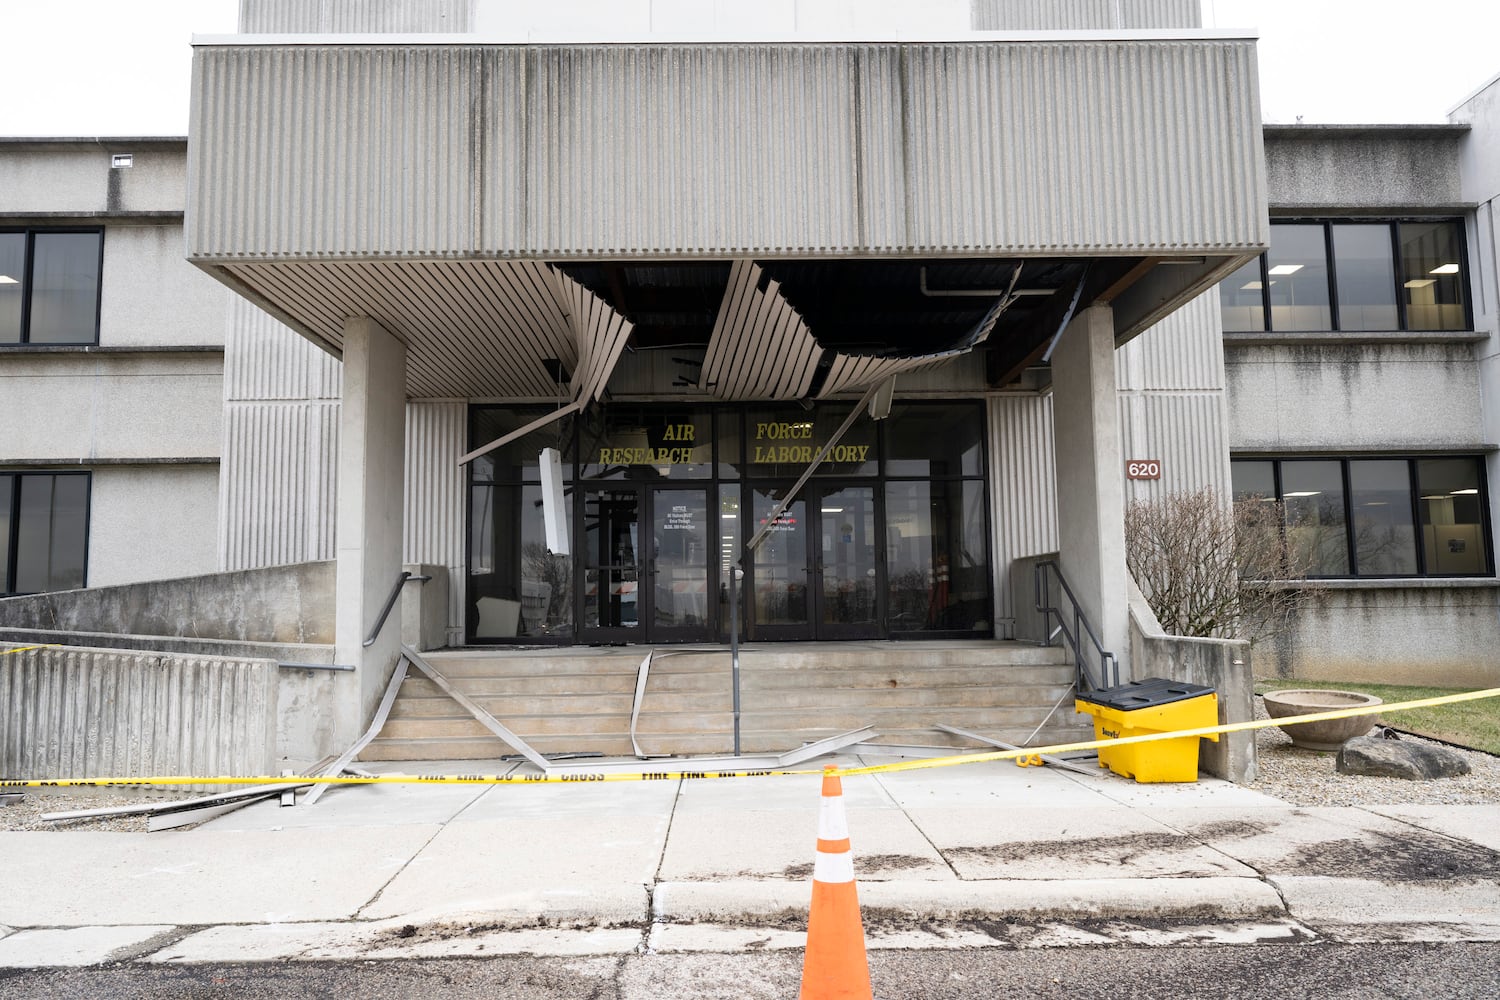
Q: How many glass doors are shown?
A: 4